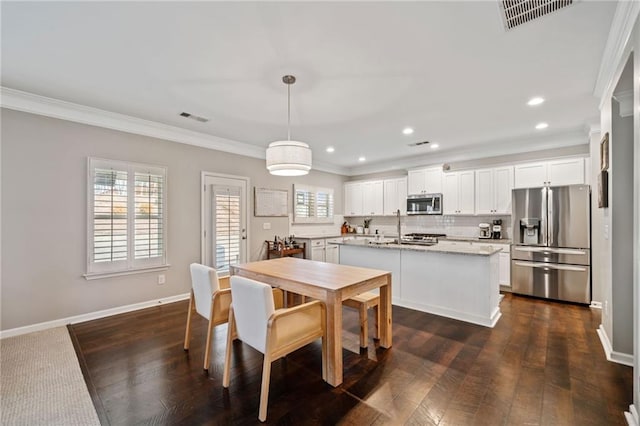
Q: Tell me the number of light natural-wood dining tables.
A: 1